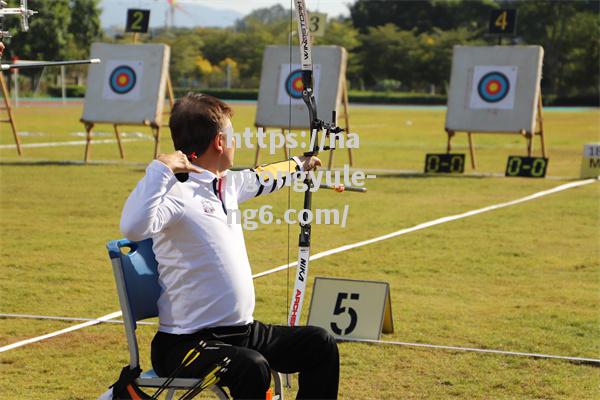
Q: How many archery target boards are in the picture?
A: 3